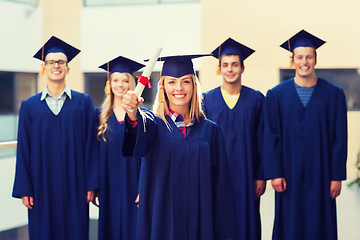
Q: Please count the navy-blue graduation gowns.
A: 5